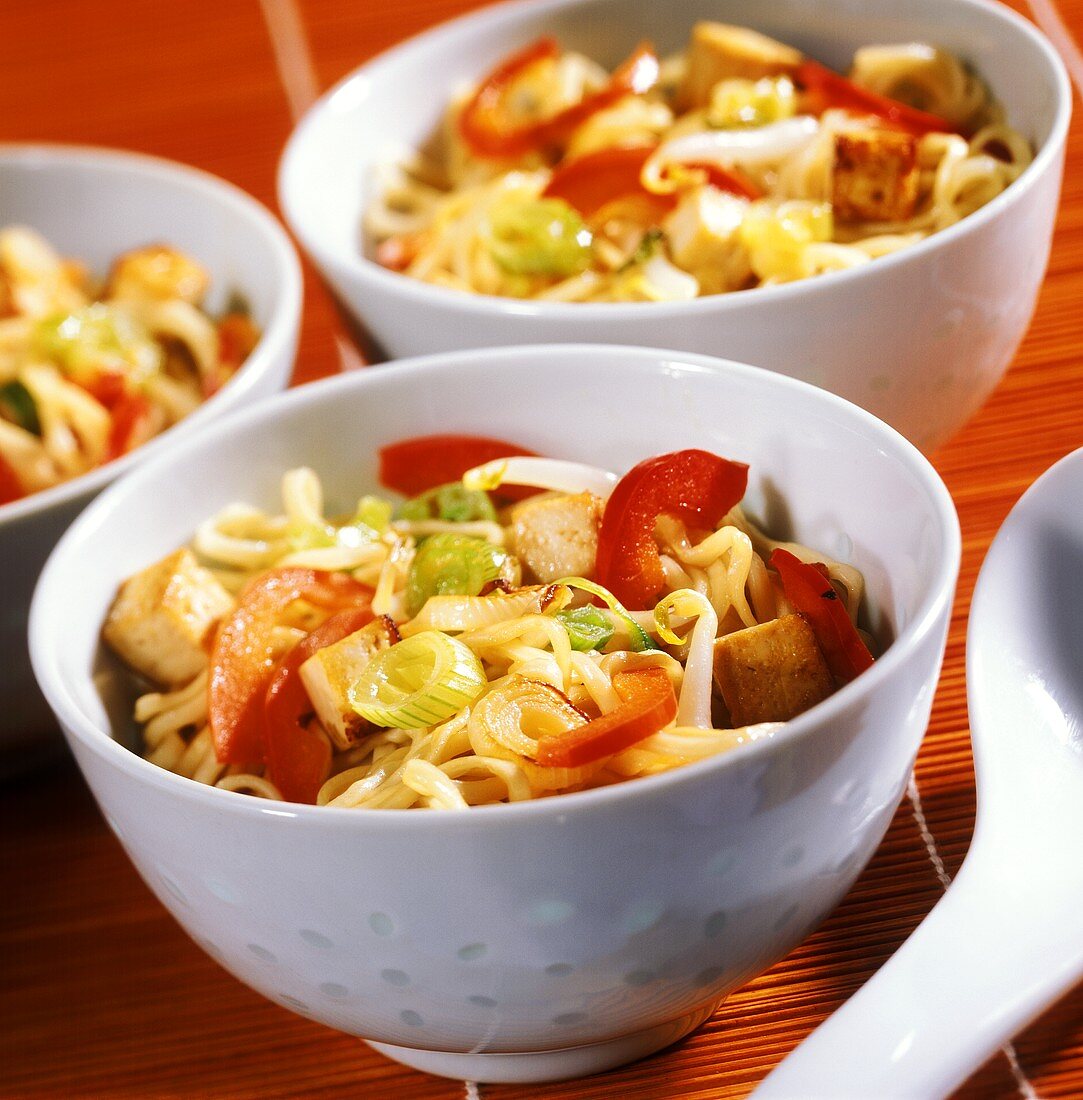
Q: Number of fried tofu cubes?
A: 8